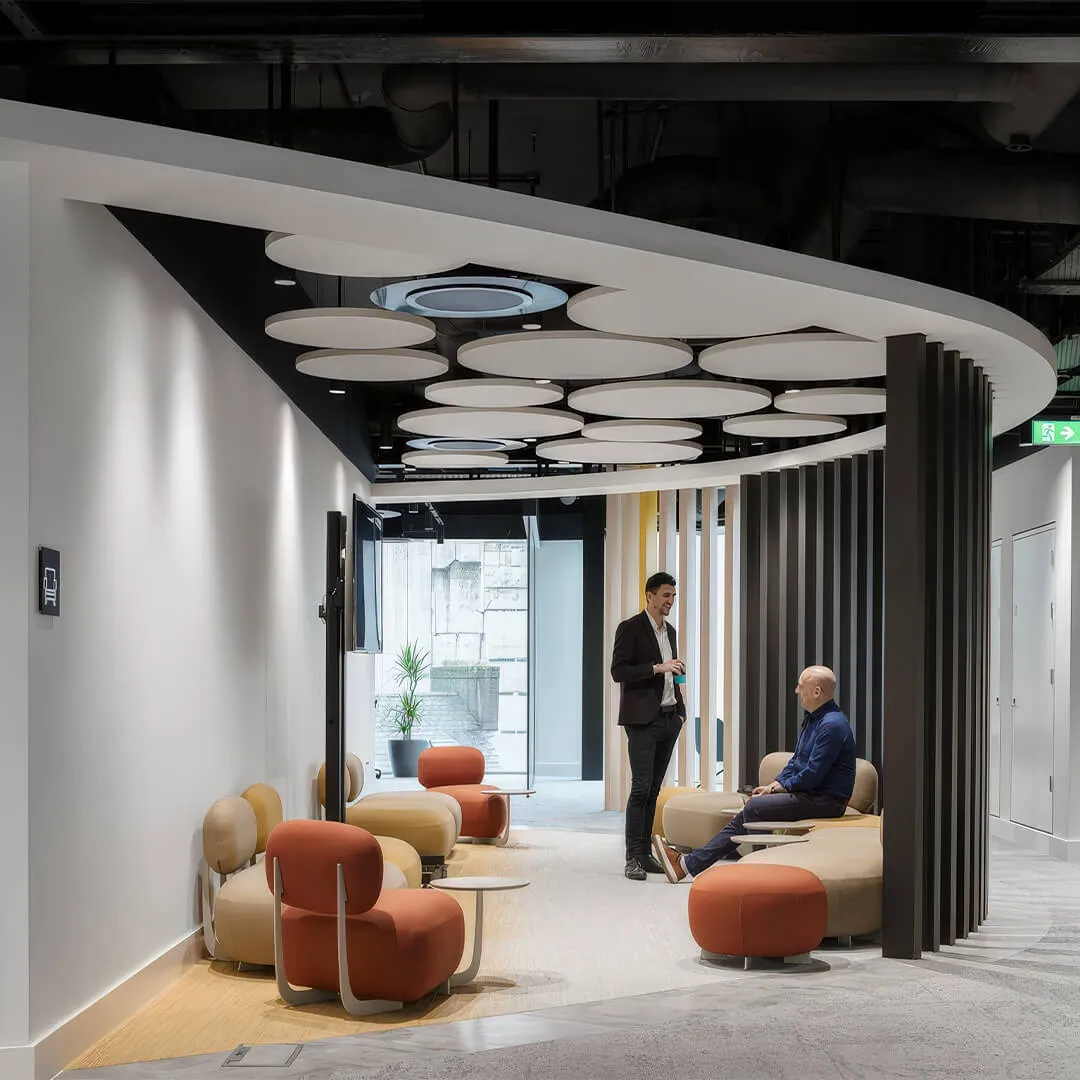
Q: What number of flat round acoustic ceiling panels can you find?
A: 14